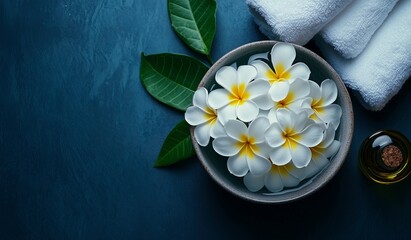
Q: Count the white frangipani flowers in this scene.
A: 9